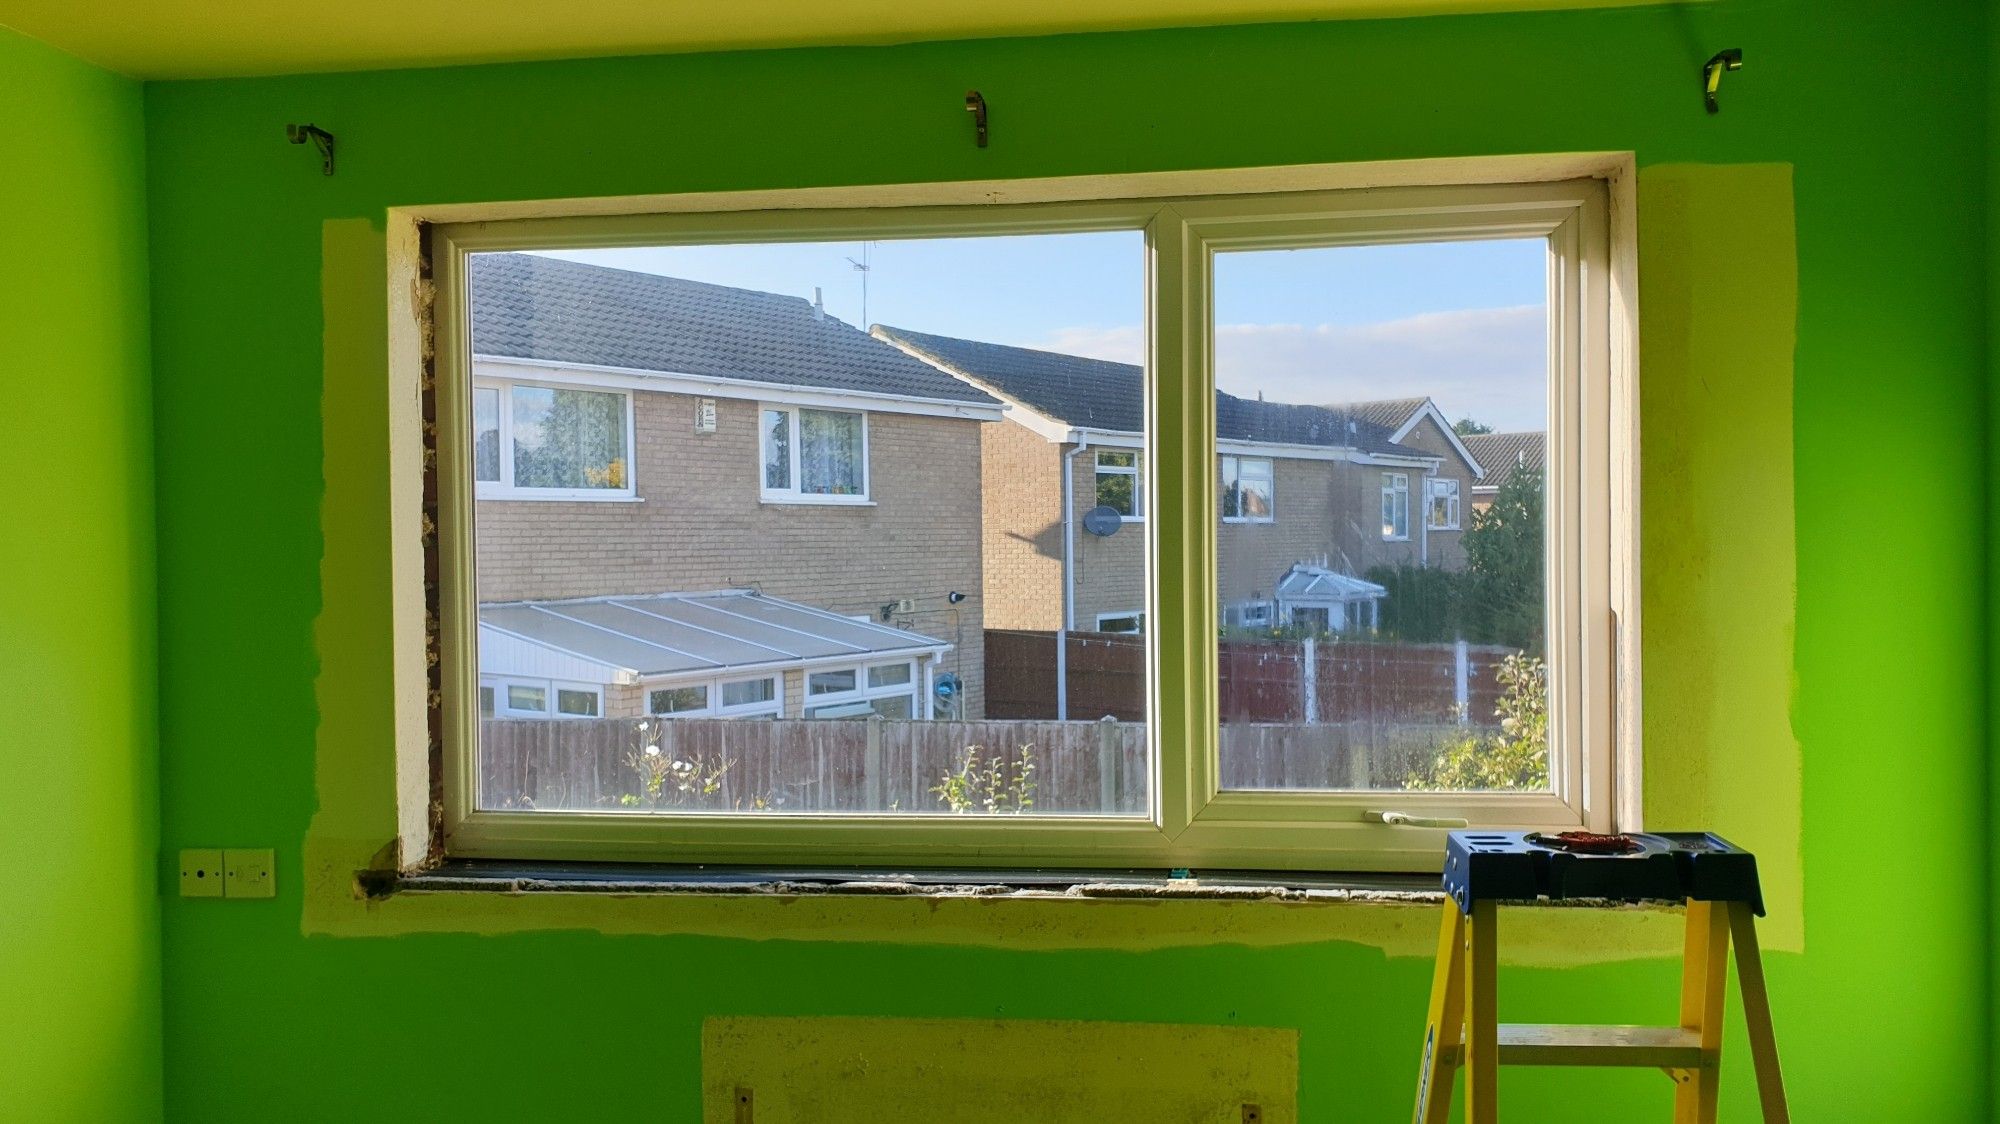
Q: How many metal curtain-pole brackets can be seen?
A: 3